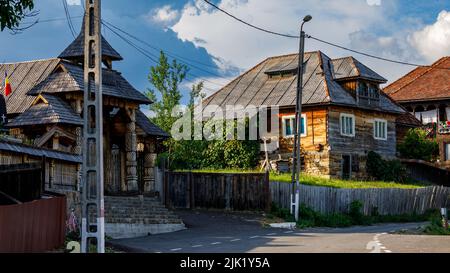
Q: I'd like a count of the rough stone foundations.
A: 1